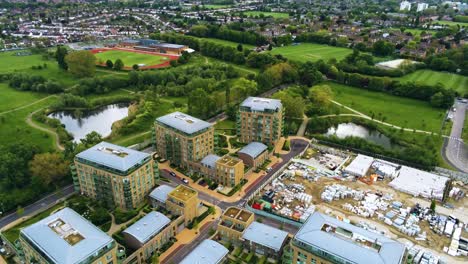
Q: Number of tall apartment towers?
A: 5